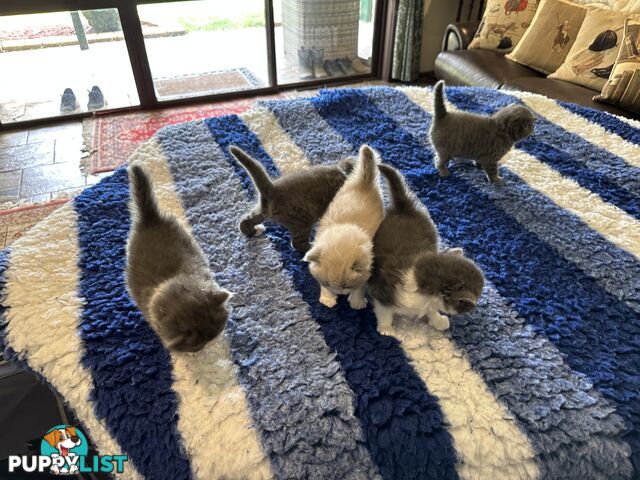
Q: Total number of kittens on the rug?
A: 5